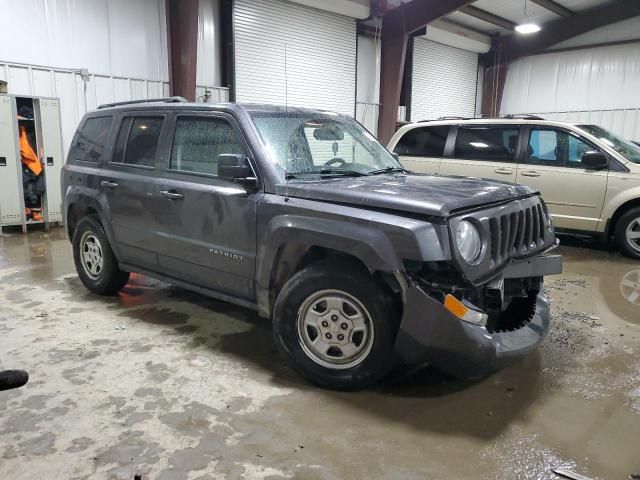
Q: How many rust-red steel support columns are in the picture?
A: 3